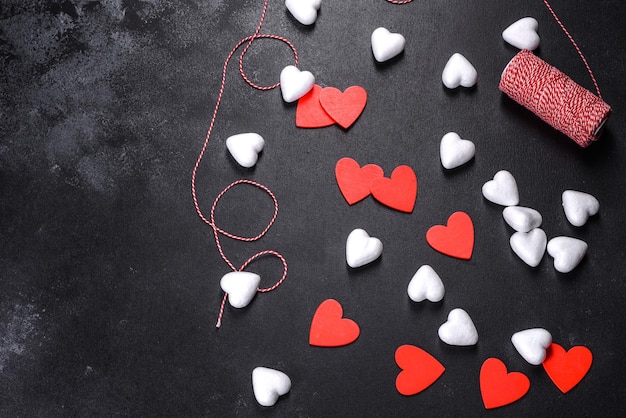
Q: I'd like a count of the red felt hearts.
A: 9